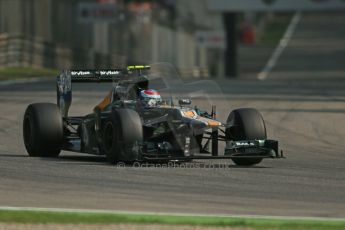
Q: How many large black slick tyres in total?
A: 3